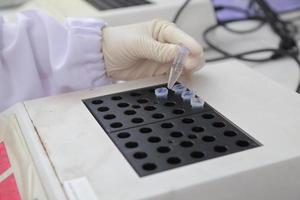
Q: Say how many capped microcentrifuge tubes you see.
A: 5